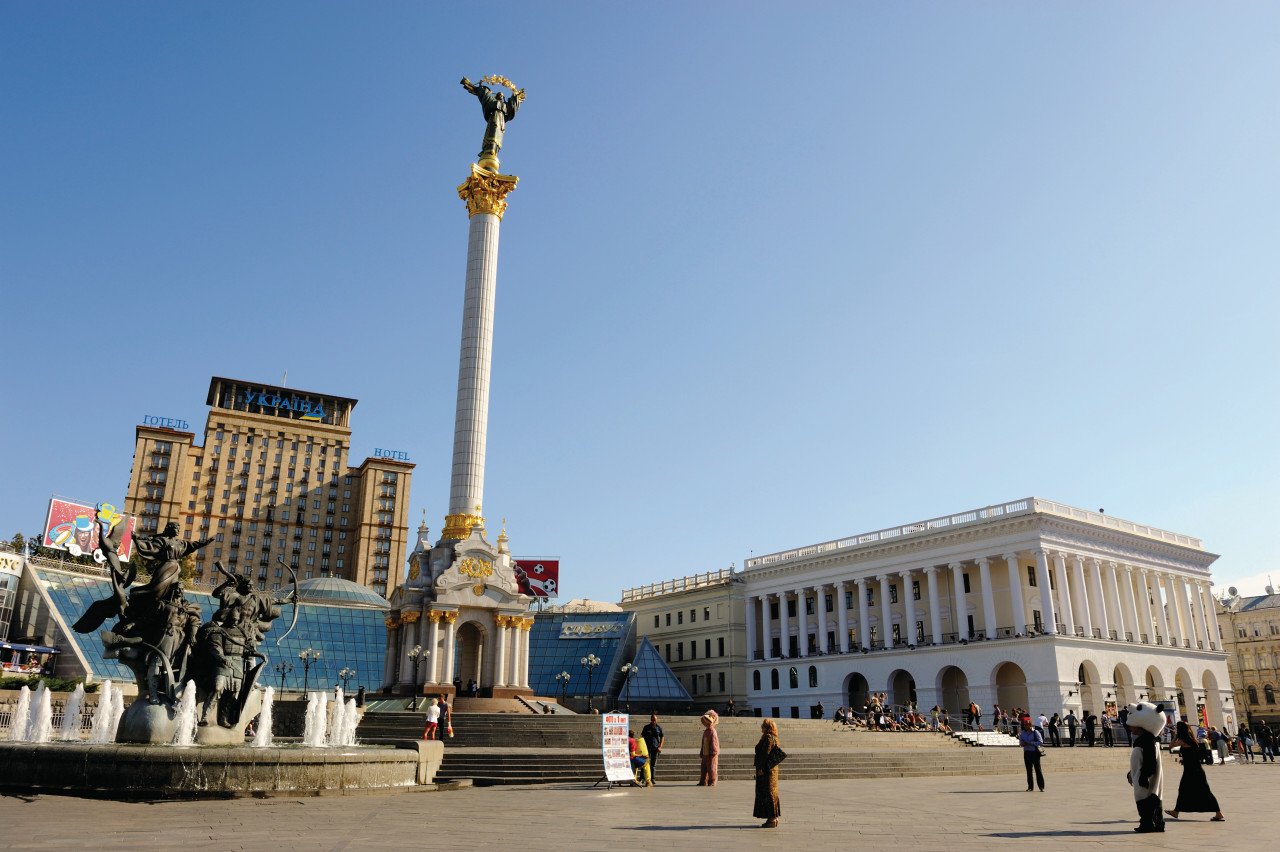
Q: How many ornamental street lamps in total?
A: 7